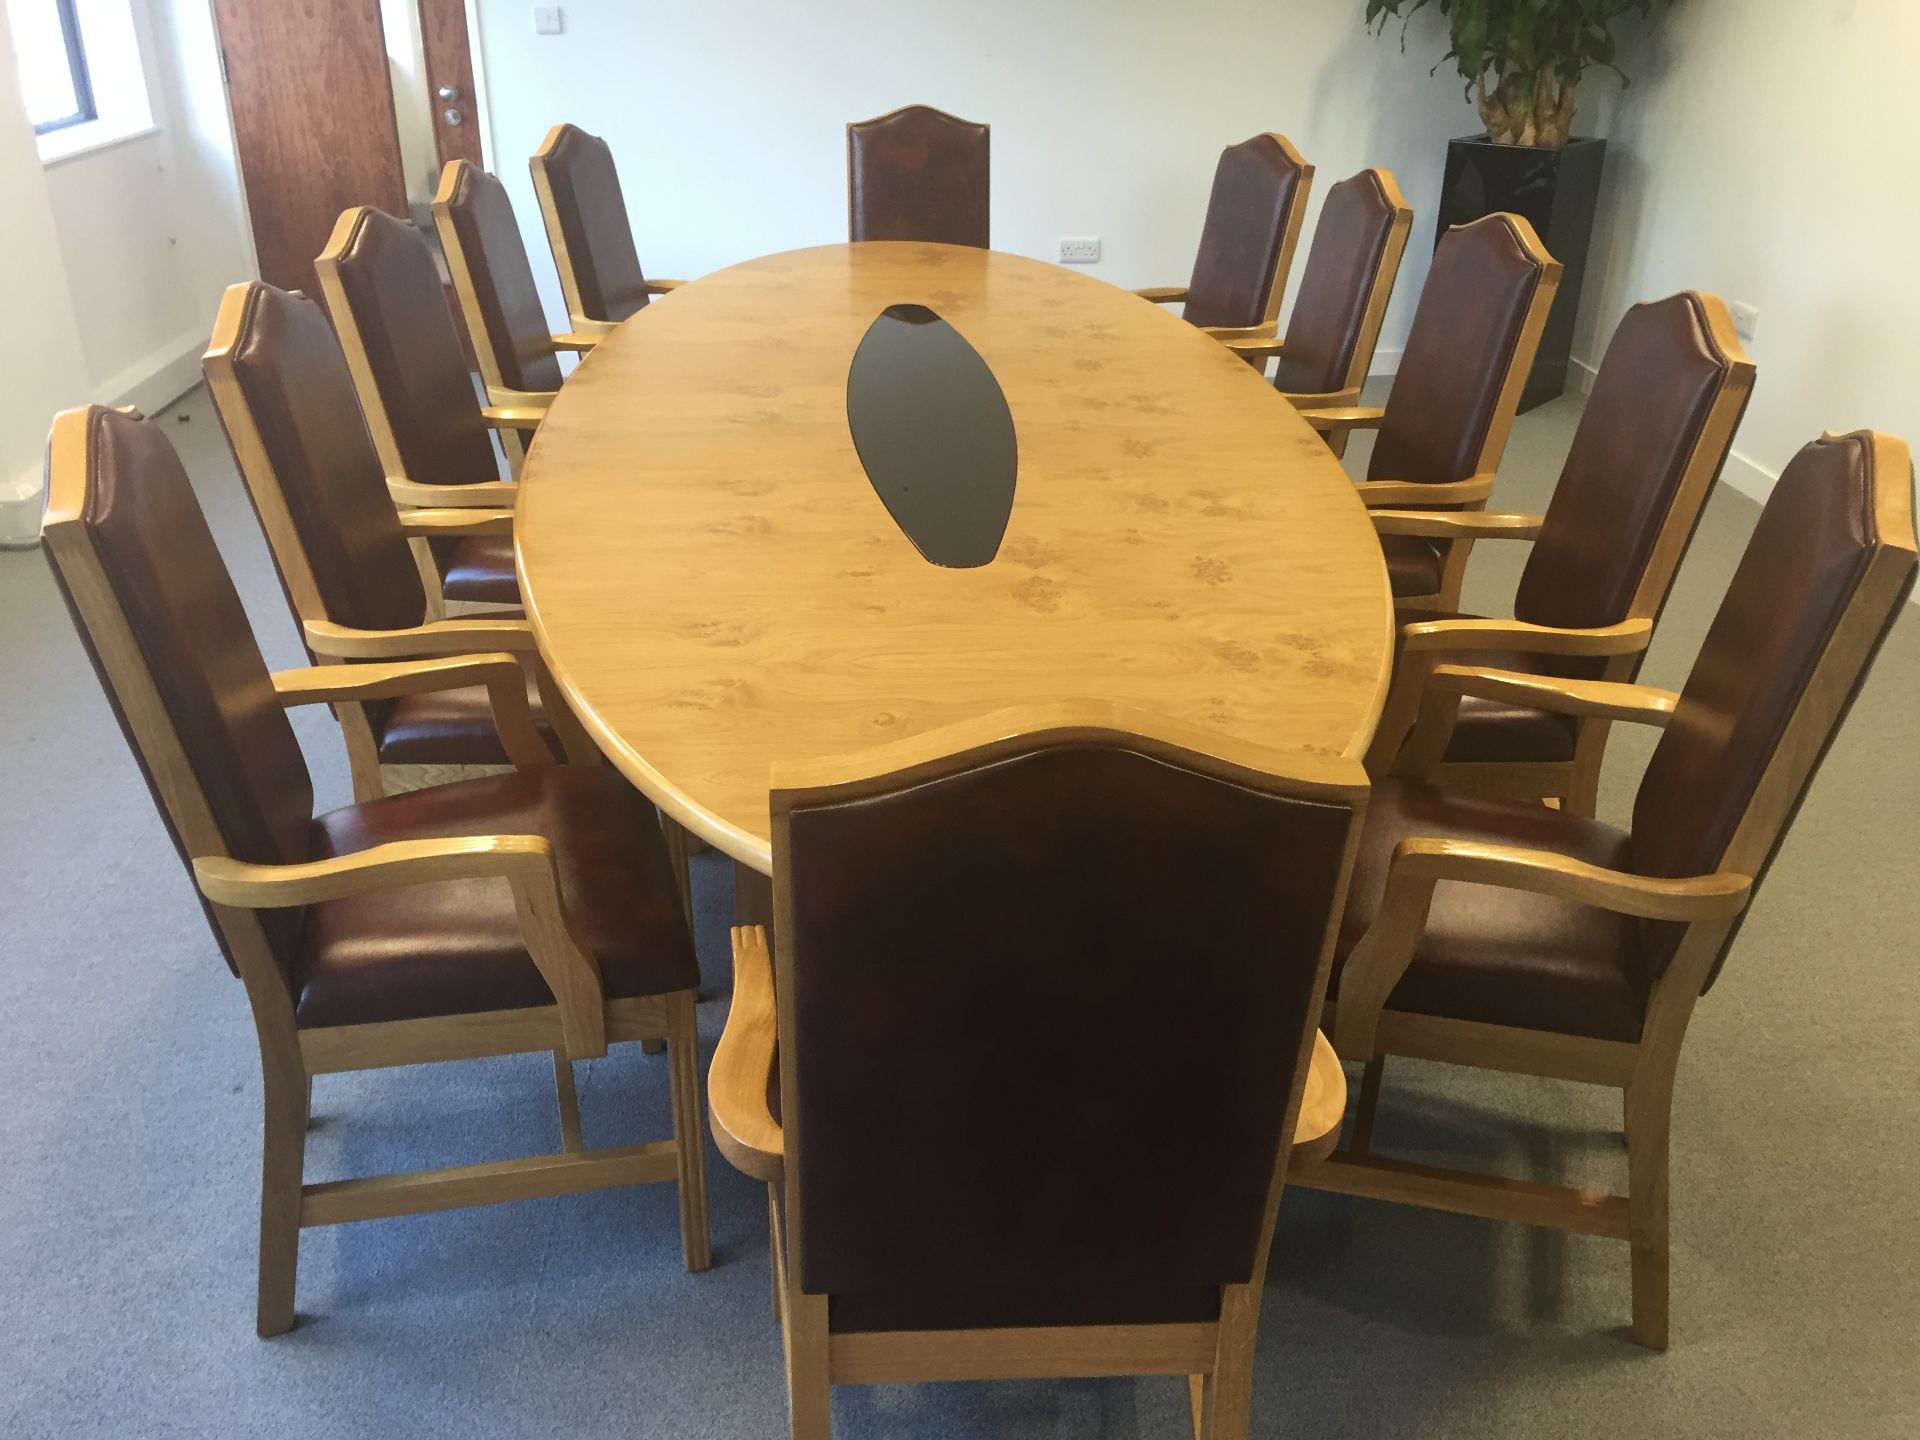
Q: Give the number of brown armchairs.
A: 12